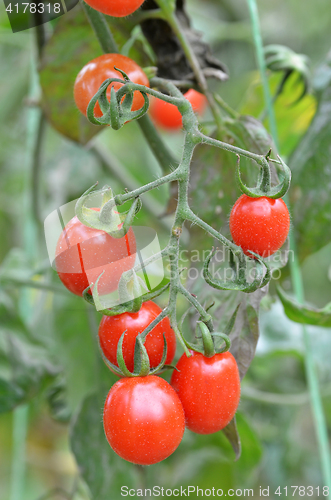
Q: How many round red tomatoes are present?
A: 8